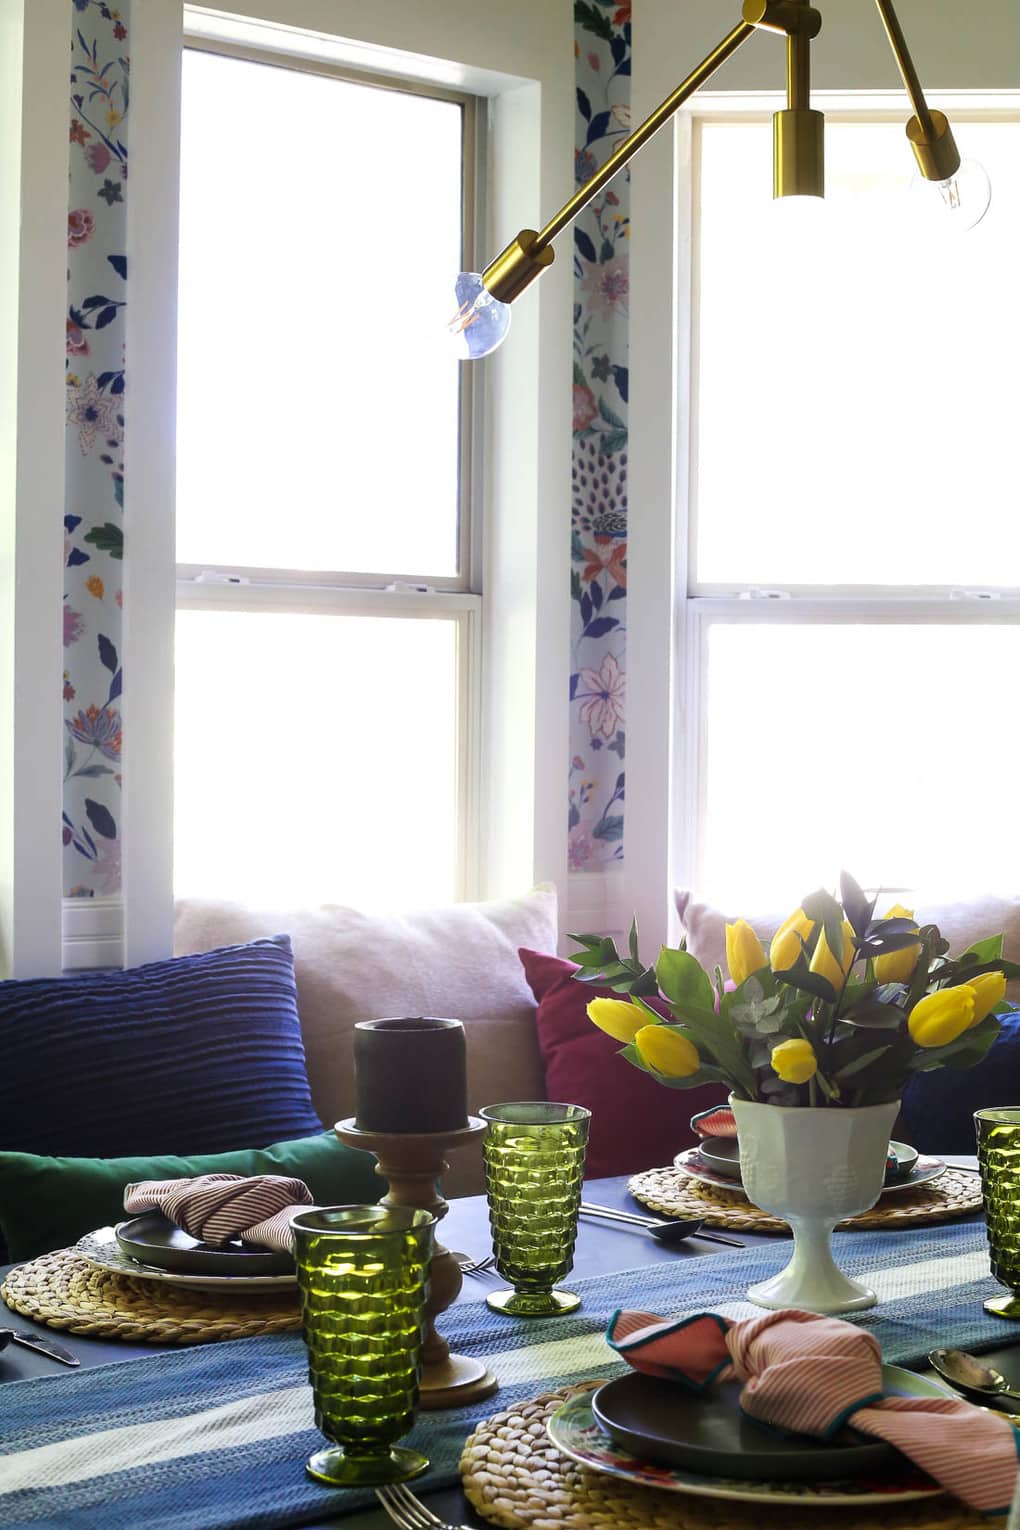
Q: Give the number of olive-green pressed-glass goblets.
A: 3